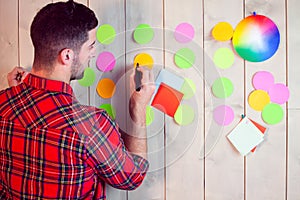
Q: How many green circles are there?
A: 11